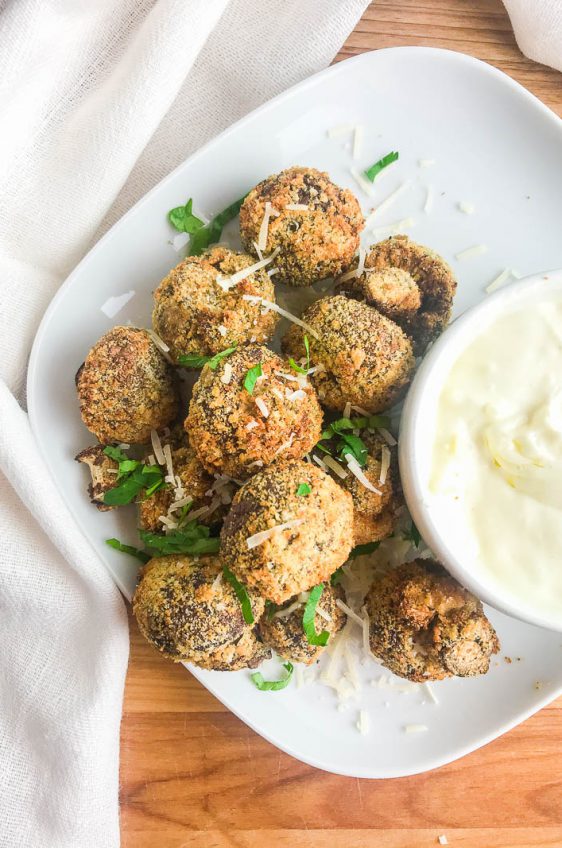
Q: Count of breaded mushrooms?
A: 12